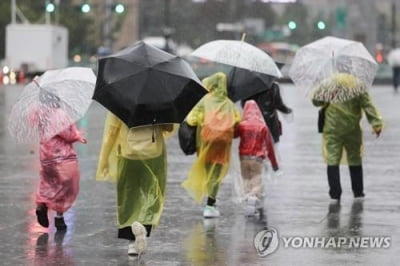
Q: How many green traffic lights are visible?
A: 5